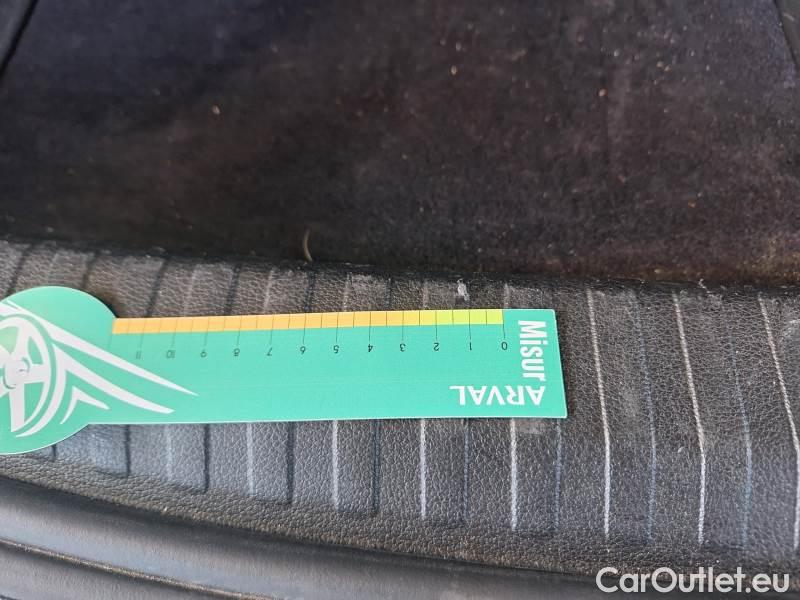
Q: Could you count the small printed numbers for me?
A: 12